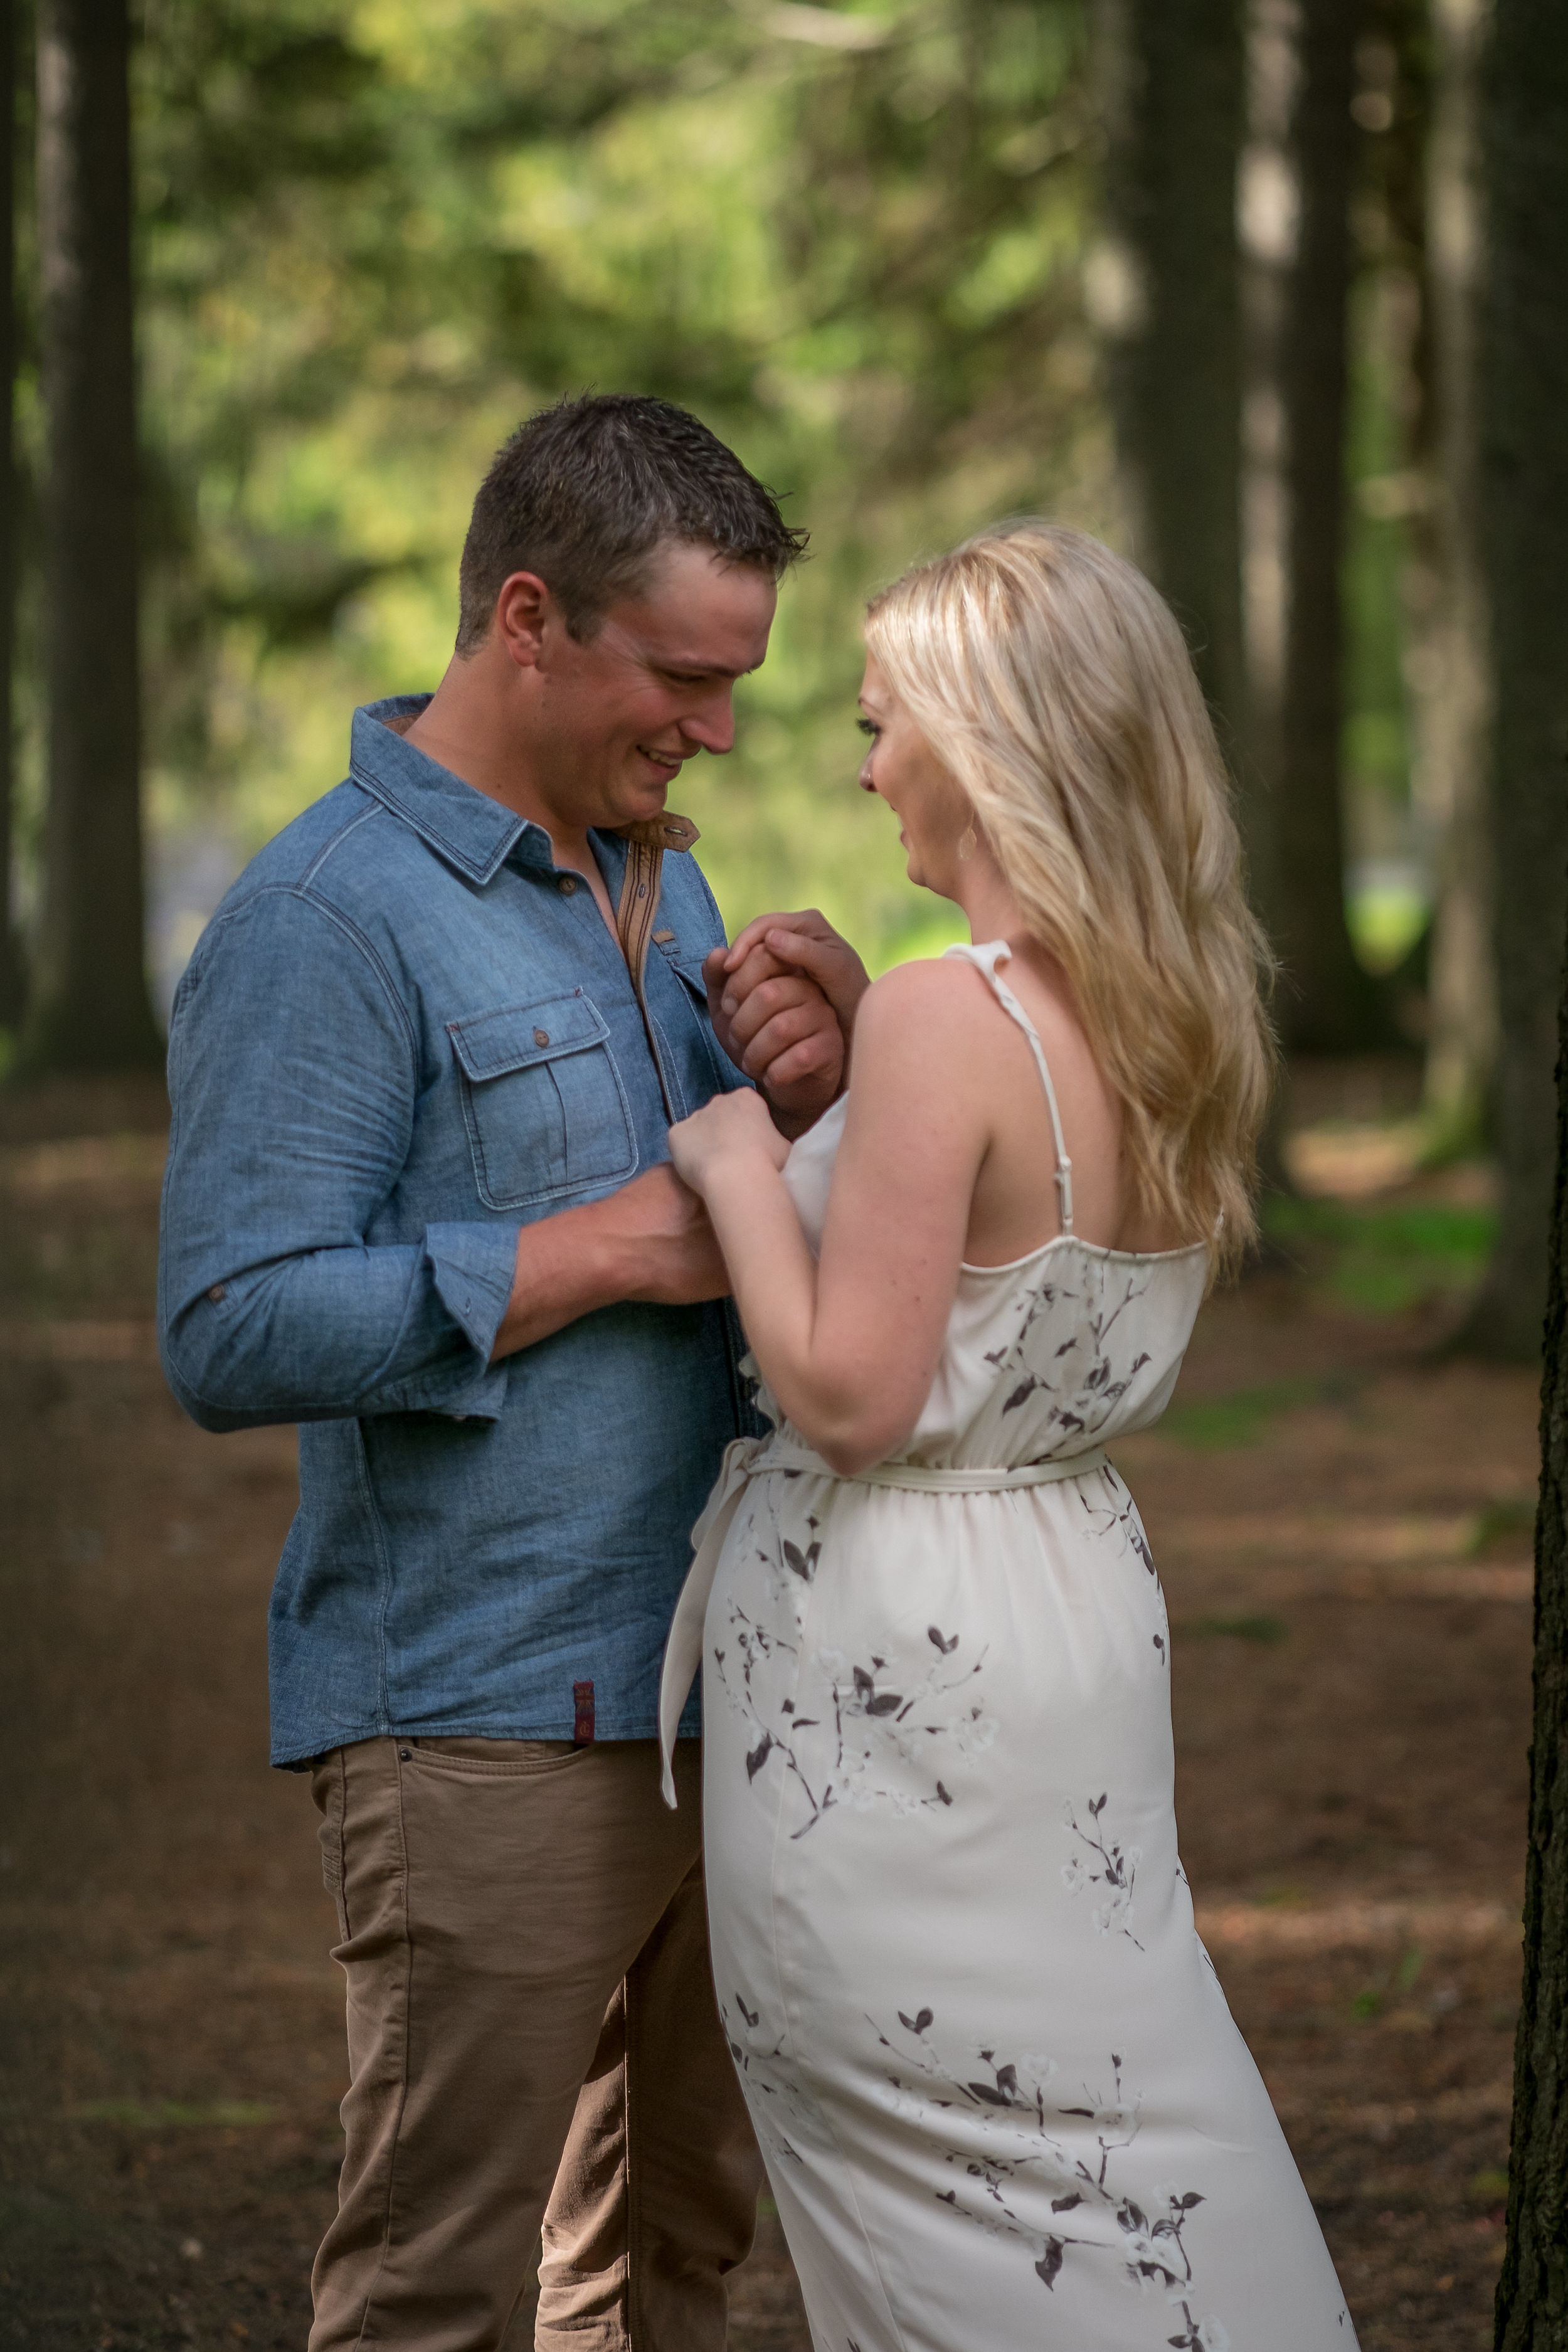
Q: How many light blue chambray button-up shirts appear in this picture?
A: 1